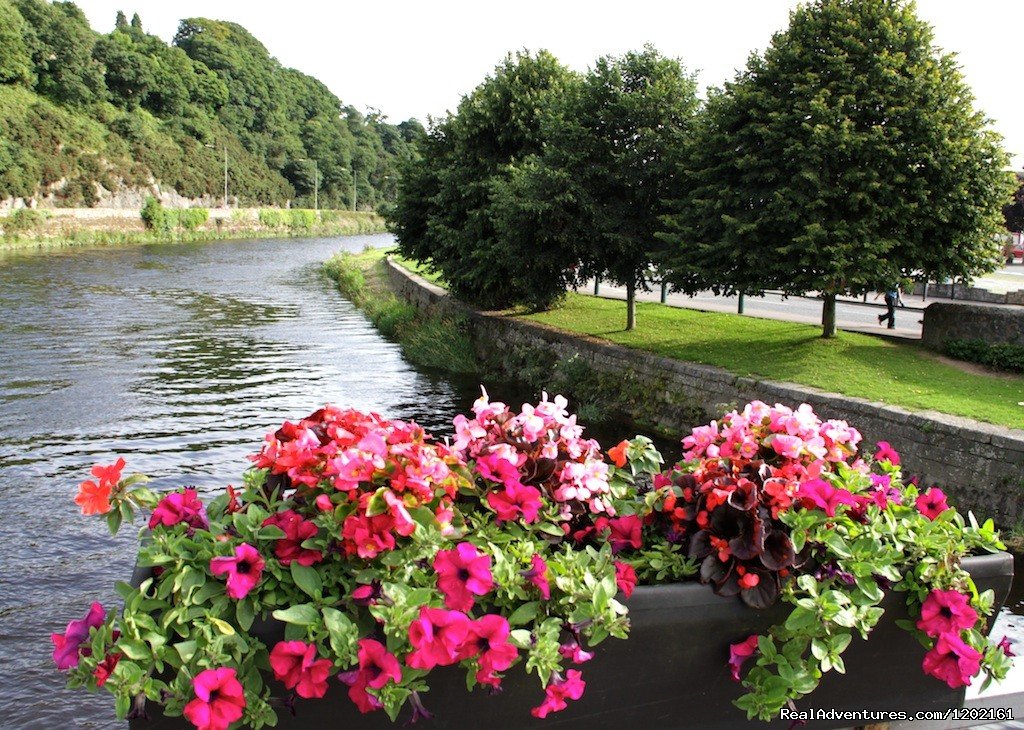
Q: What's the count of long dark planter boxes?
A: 1